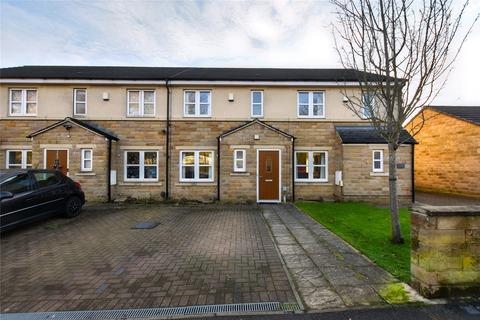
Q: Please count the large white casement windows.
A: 8